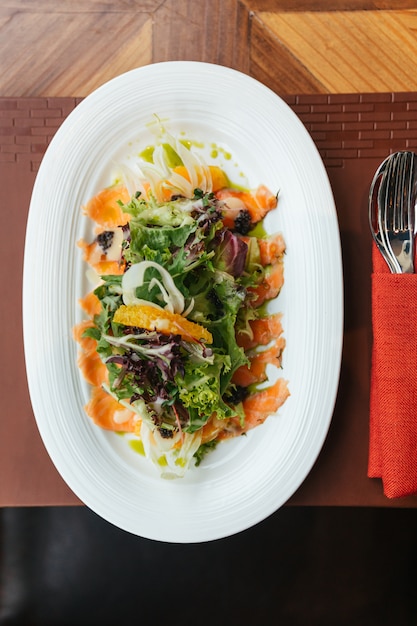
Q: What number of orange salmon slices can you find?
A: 12